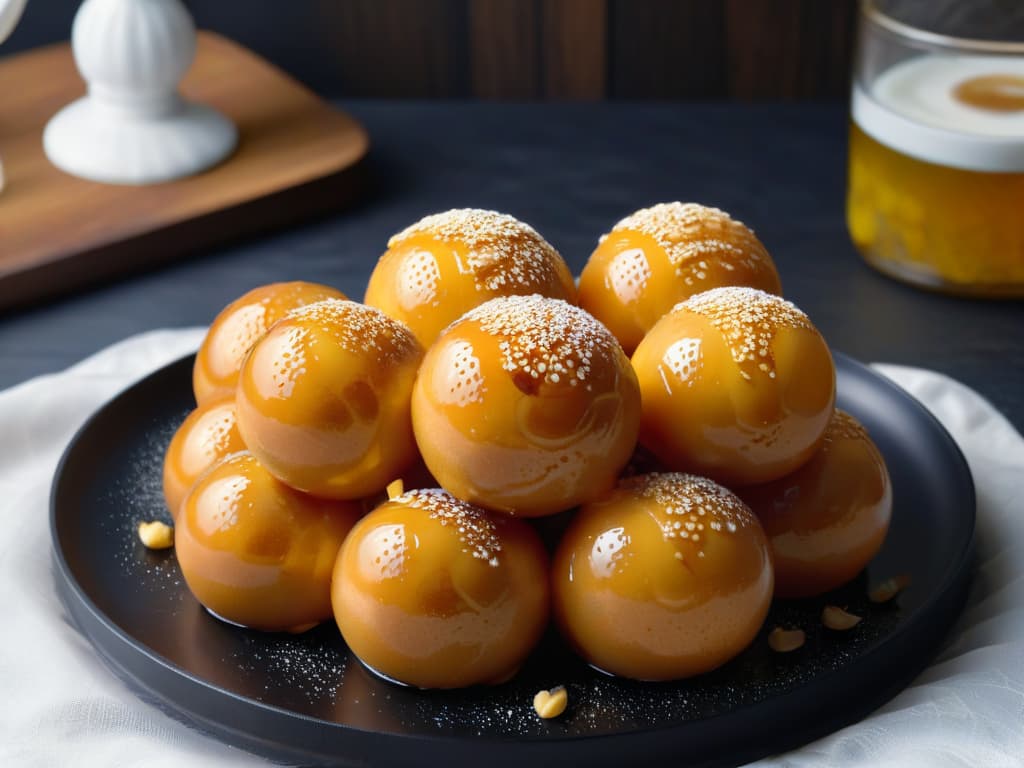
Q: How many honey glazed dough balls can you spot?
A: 11